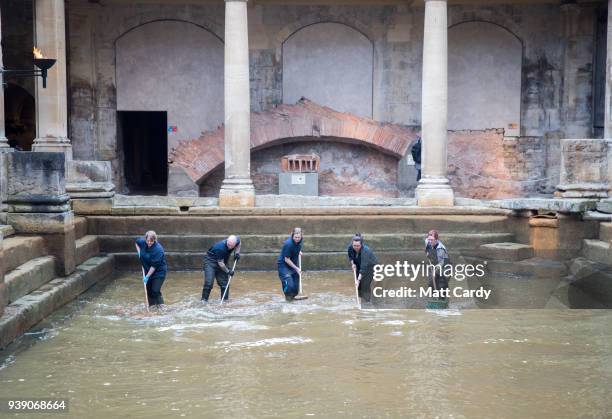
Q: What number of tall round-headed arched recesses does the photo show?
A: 3